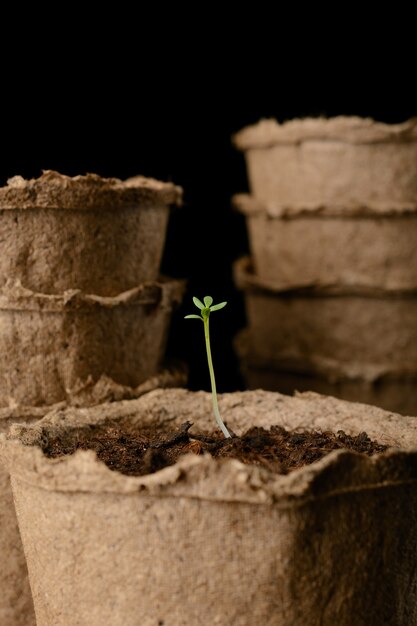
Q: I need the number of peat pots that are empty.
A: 7